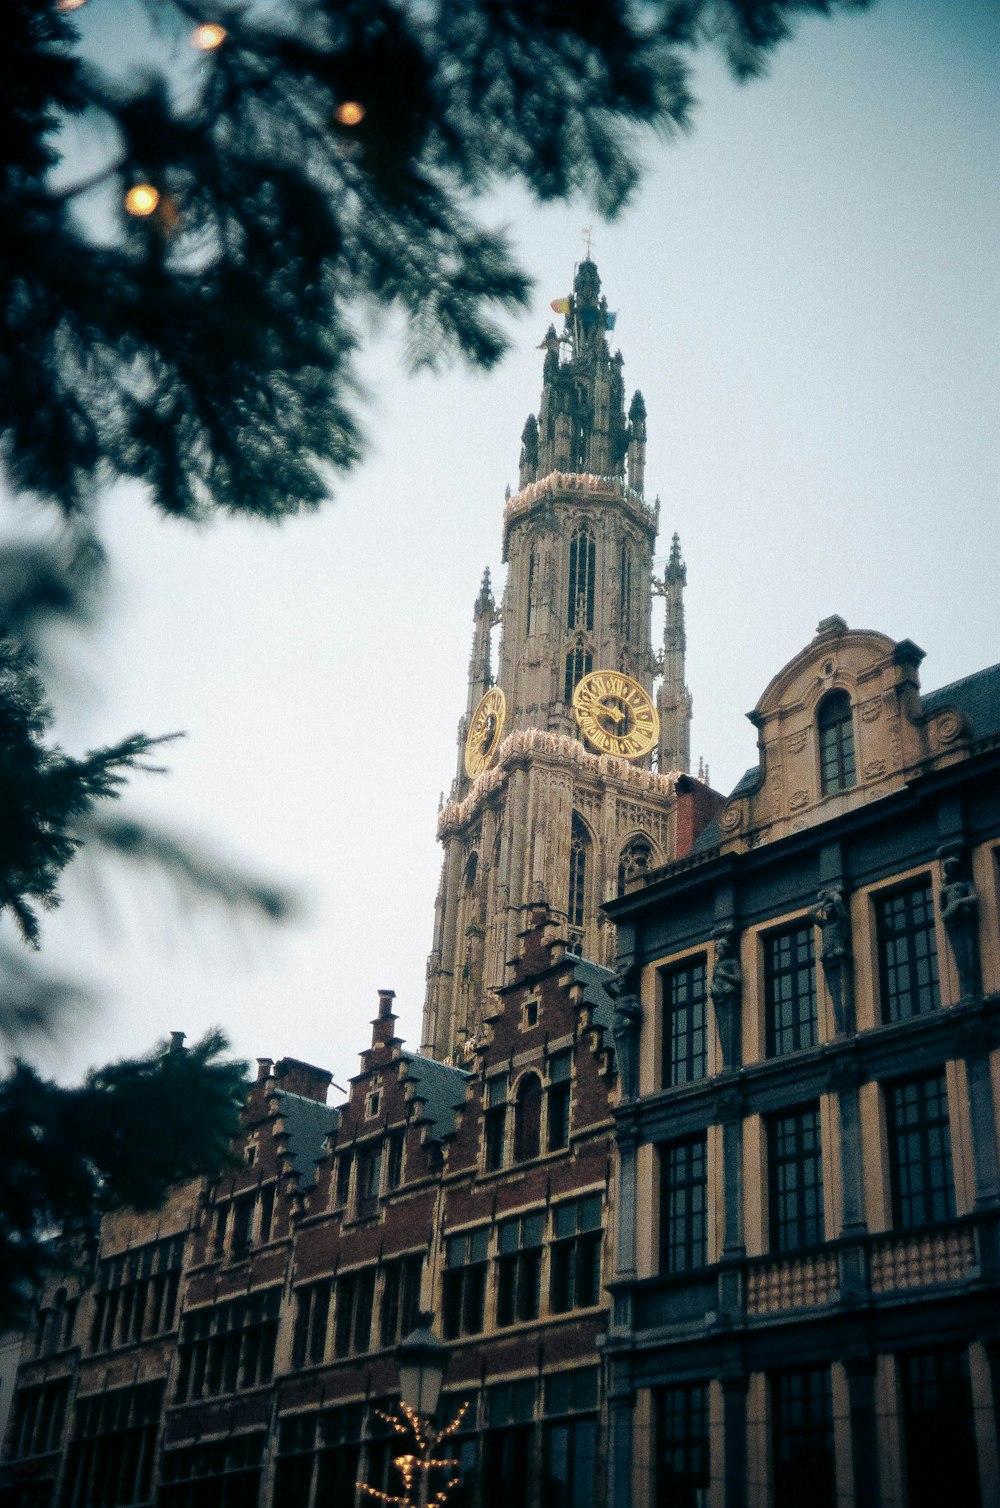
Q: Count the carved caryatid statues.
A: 4